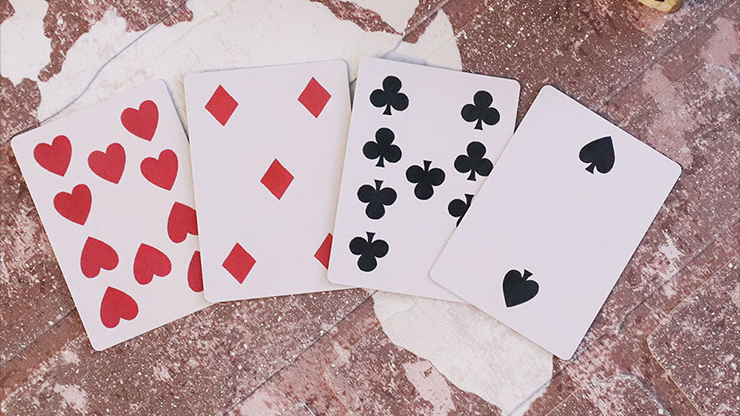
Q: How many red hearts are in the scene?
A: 10